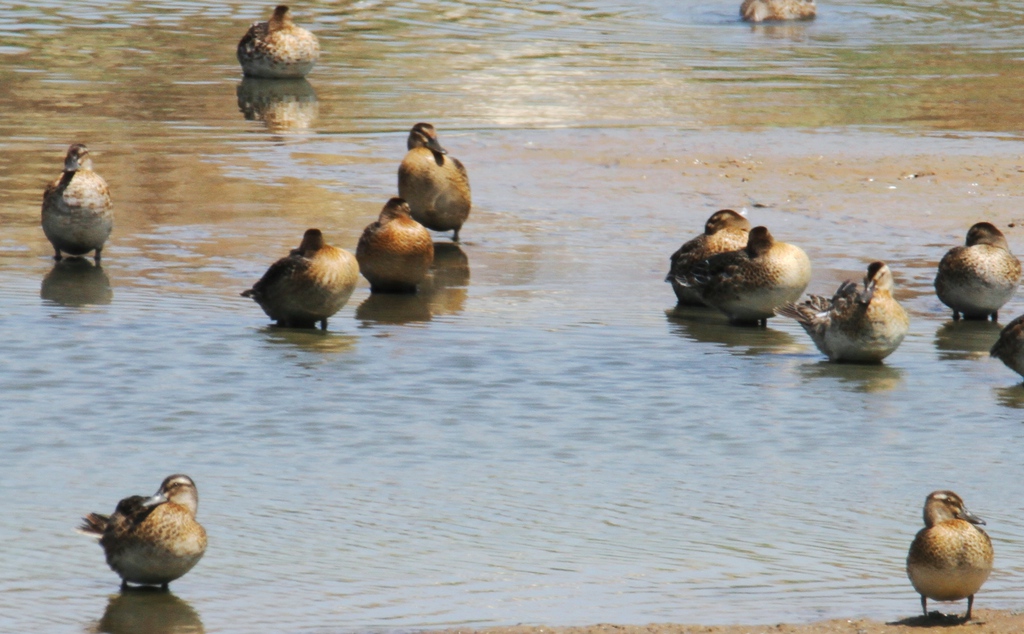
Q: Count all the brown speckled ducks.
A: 13